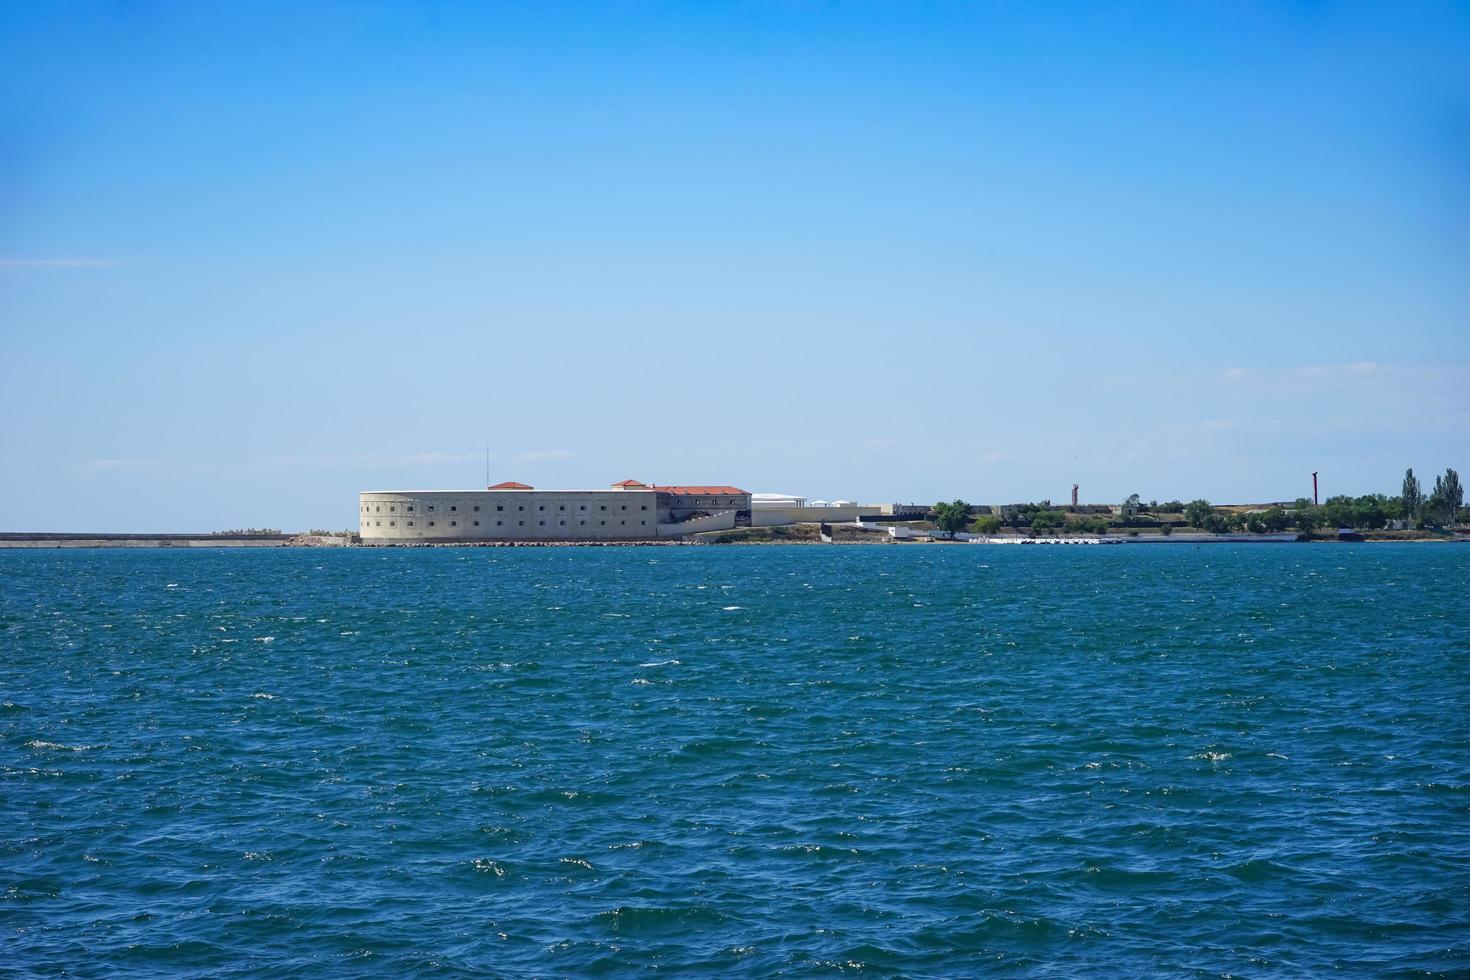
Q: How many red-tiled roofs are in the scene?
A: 3